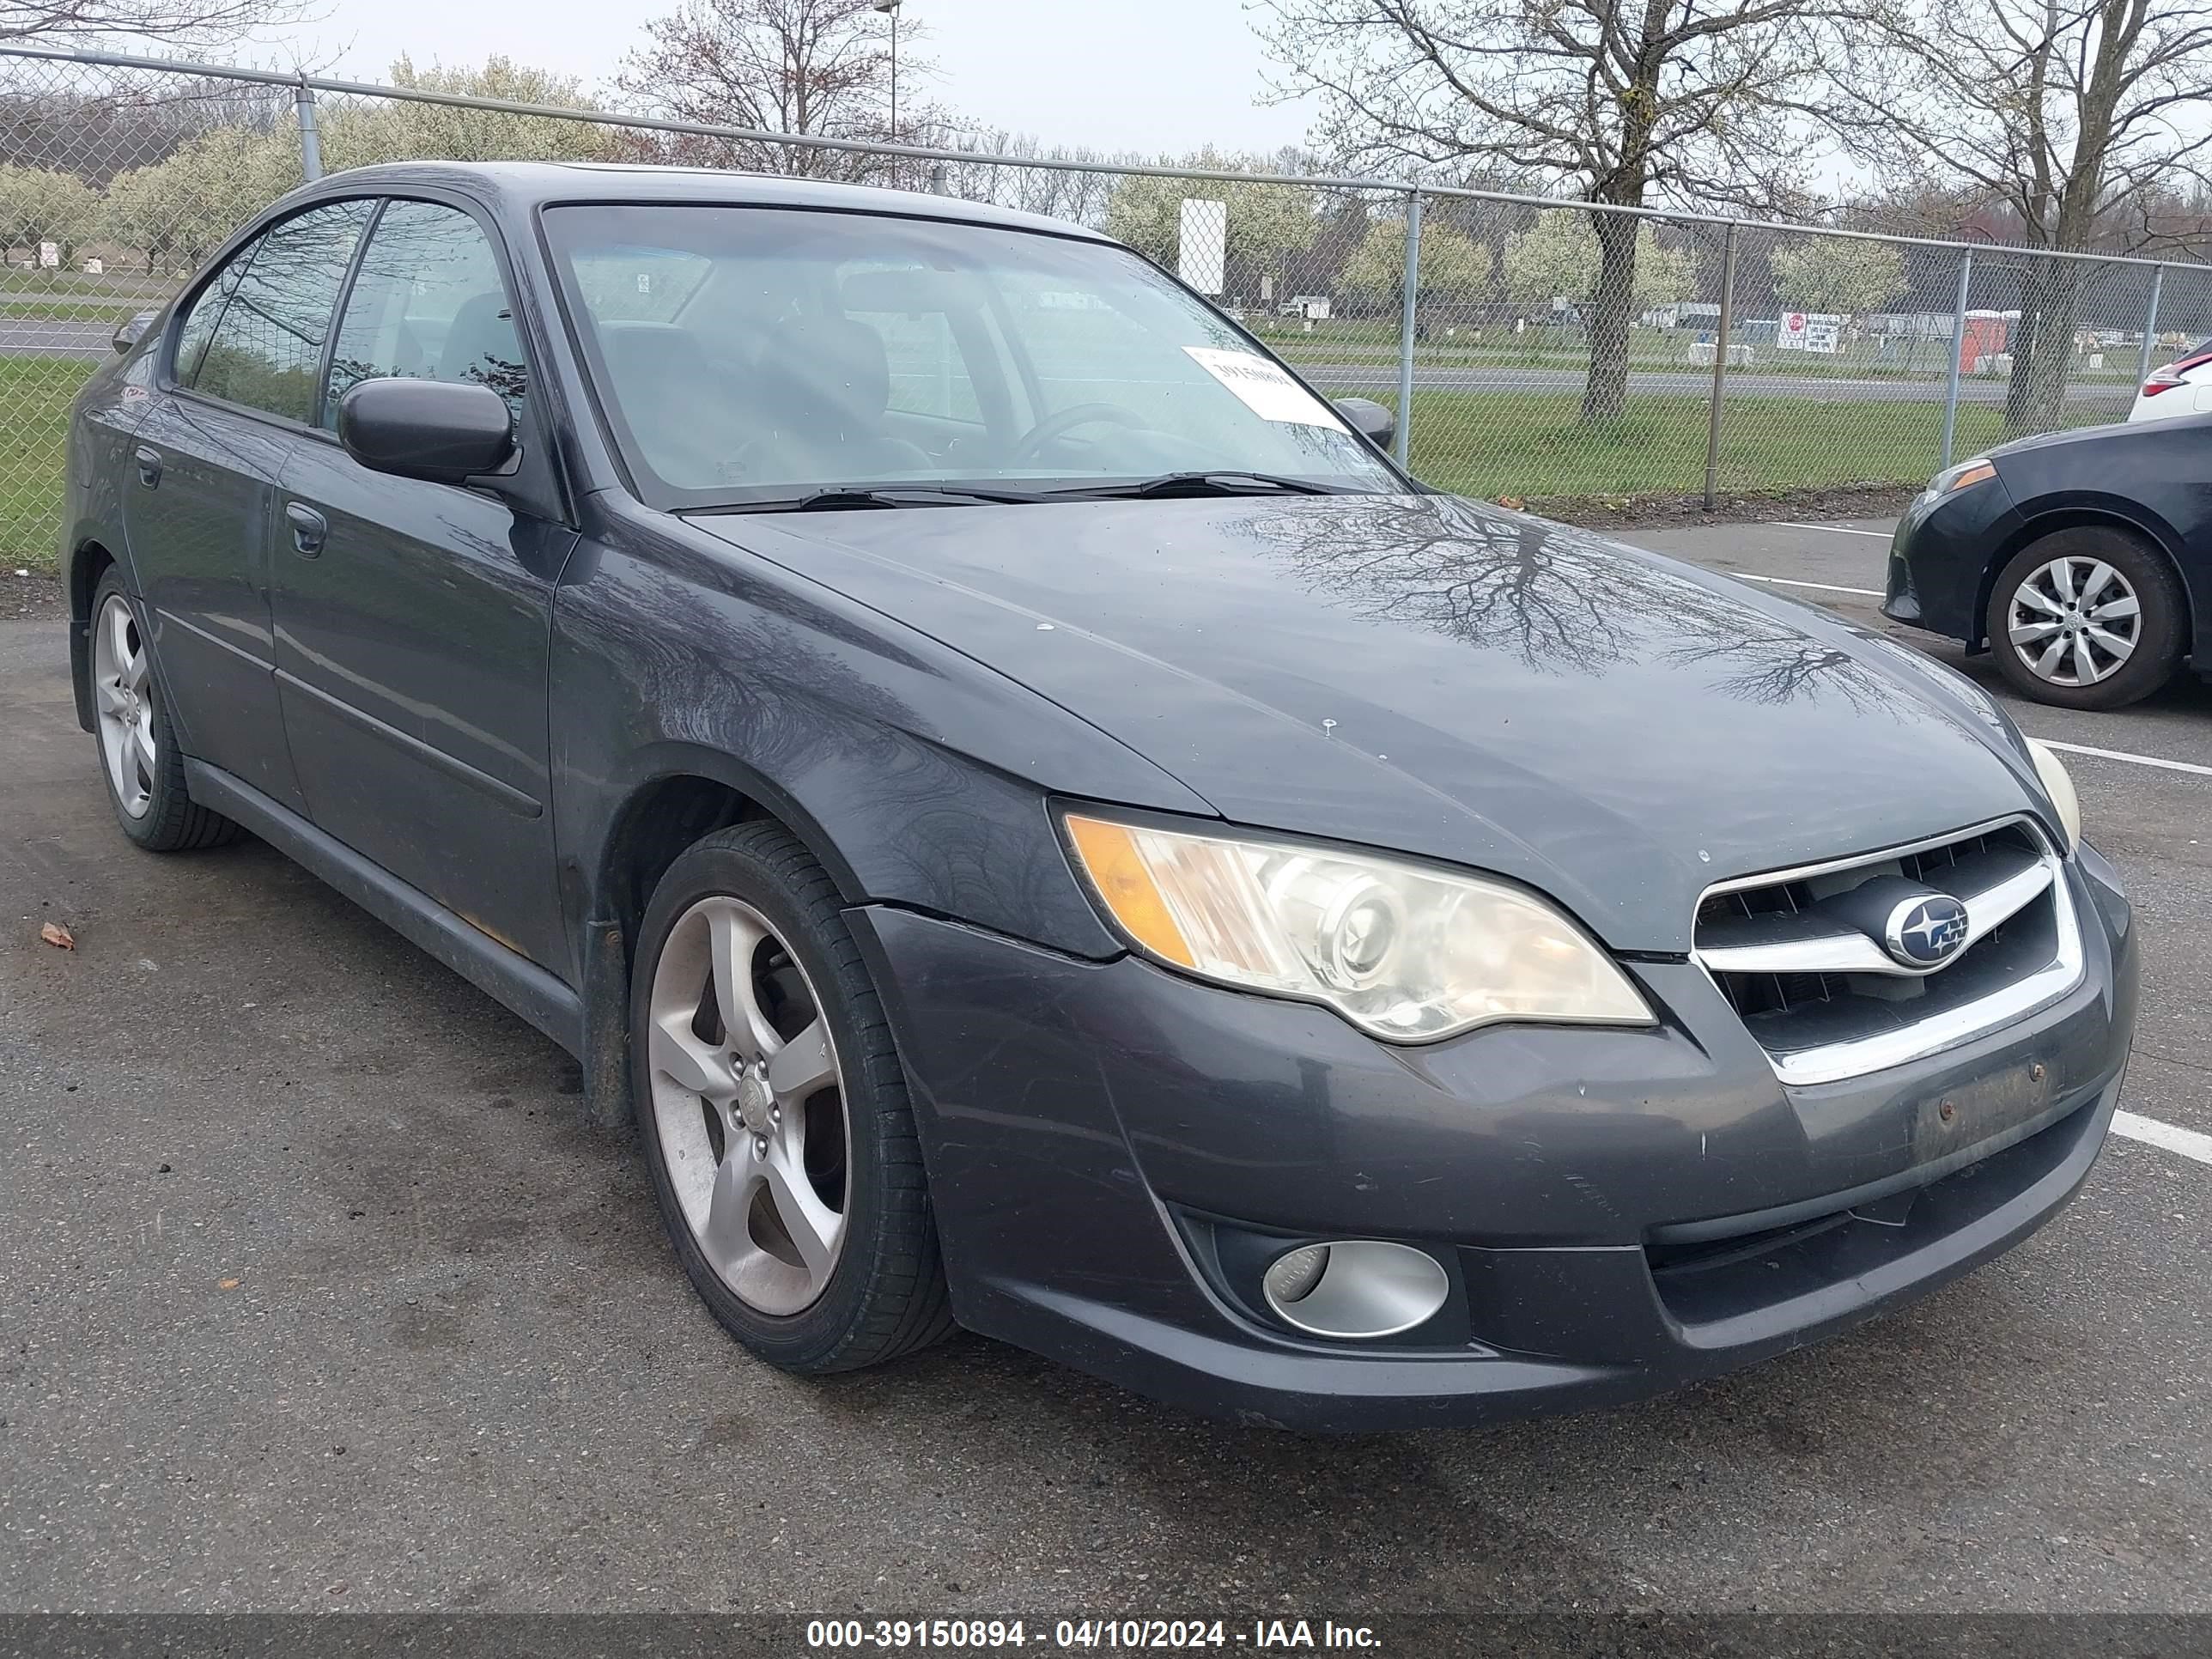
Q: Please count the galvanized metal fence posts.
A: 6